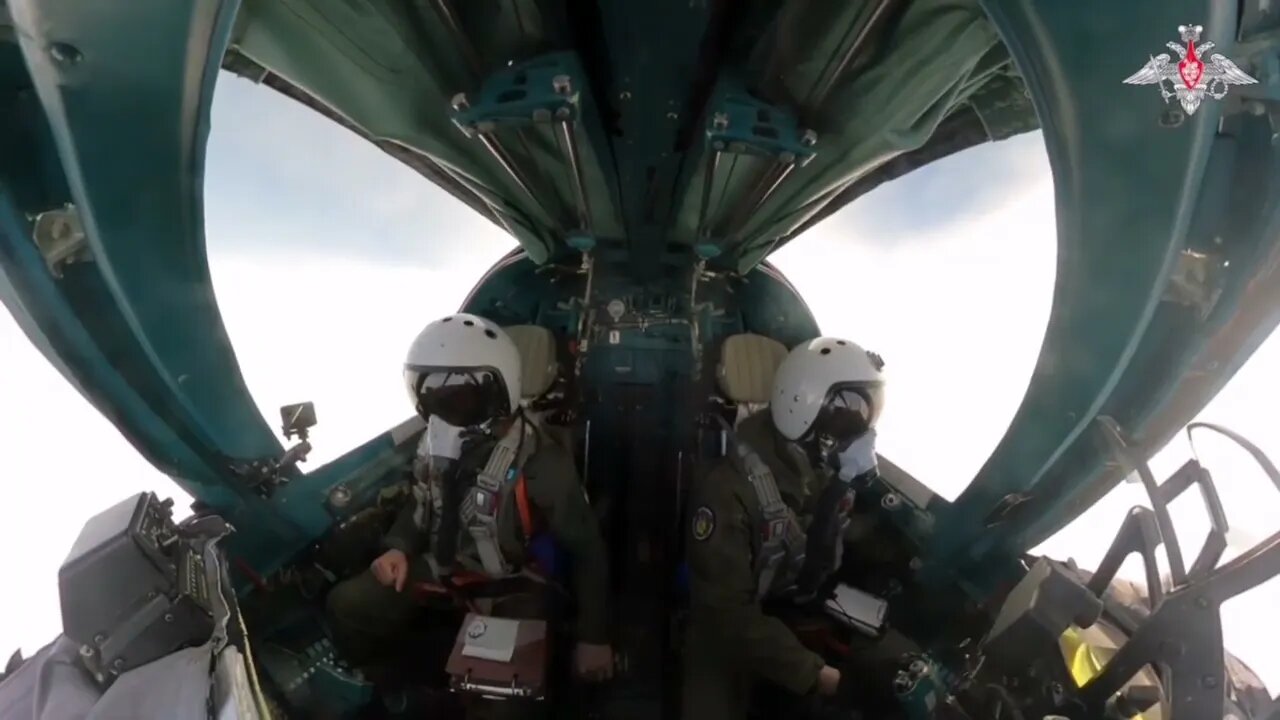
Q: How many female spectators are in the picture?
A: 0